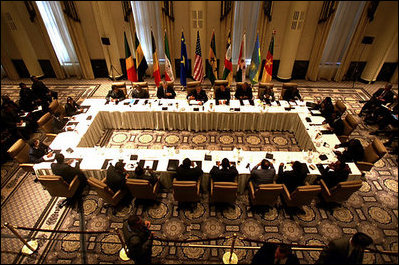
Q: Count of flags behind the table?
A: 11